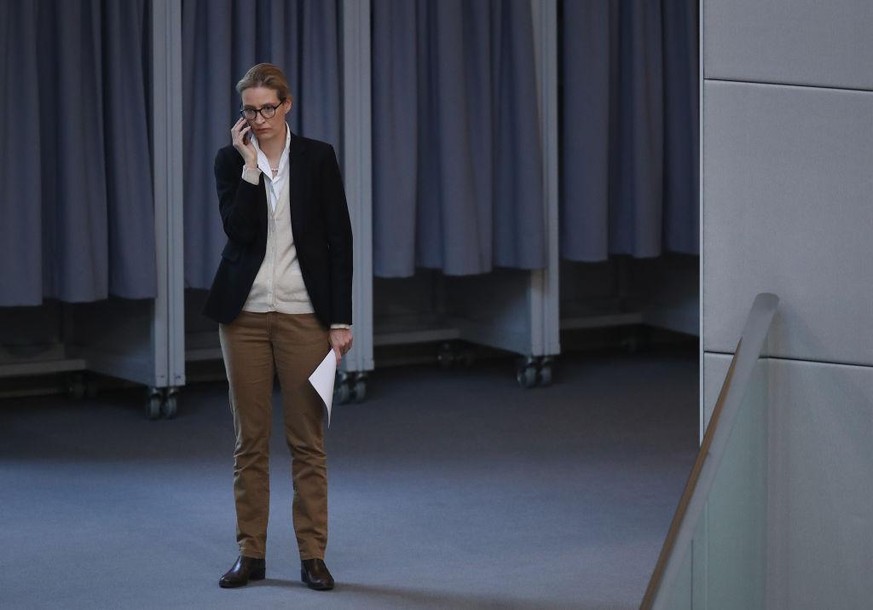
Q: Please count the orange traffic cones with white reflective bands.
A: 0